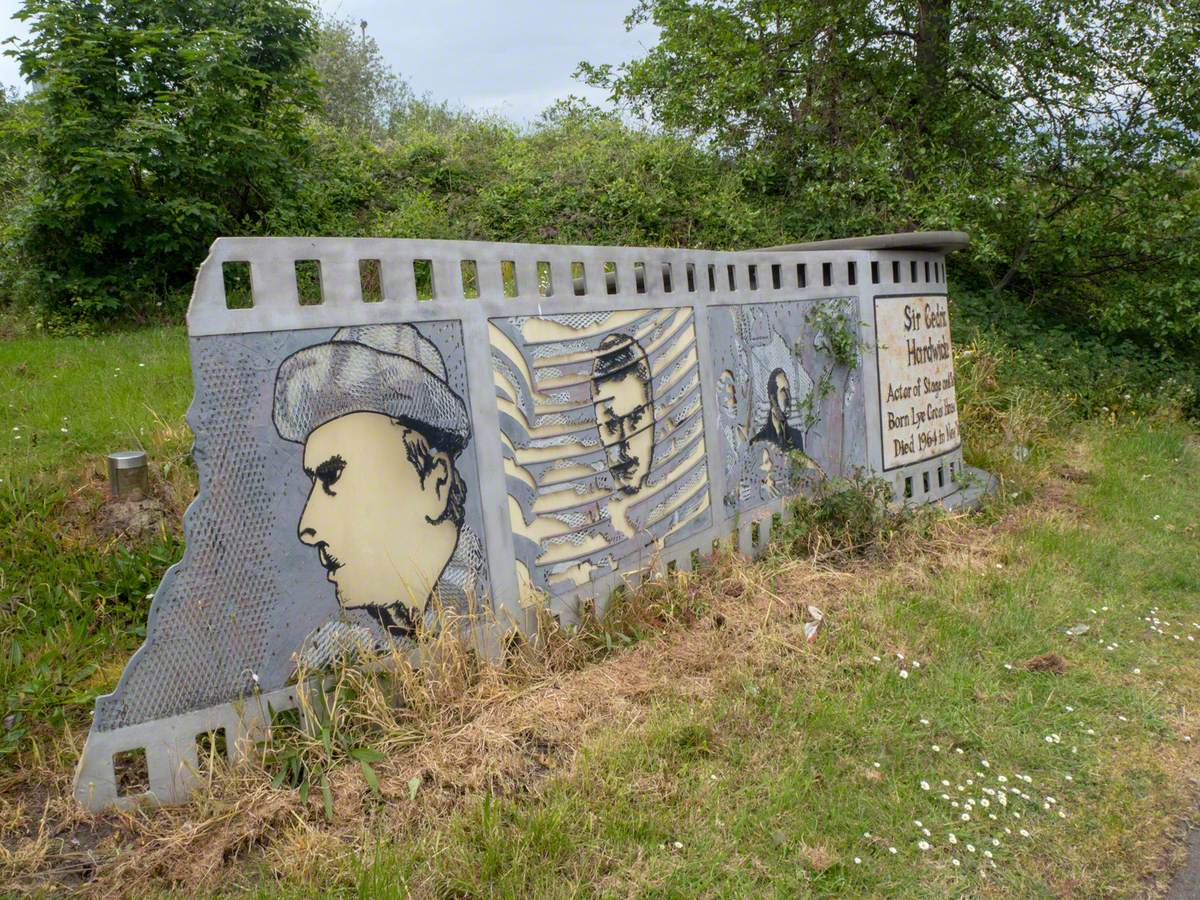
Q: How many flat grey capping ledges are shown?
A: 1